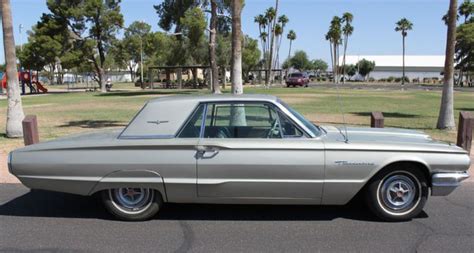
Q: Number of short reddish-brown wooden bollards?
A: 3